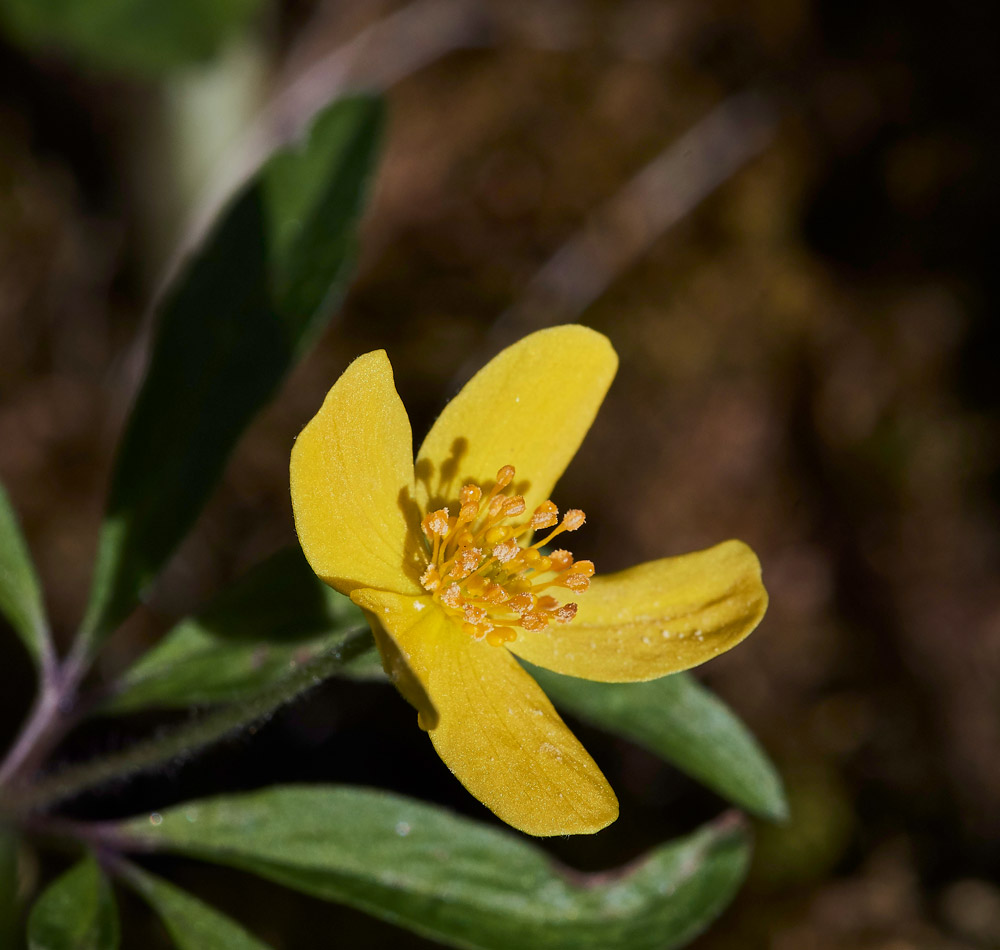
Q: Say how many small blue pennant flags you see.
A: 0